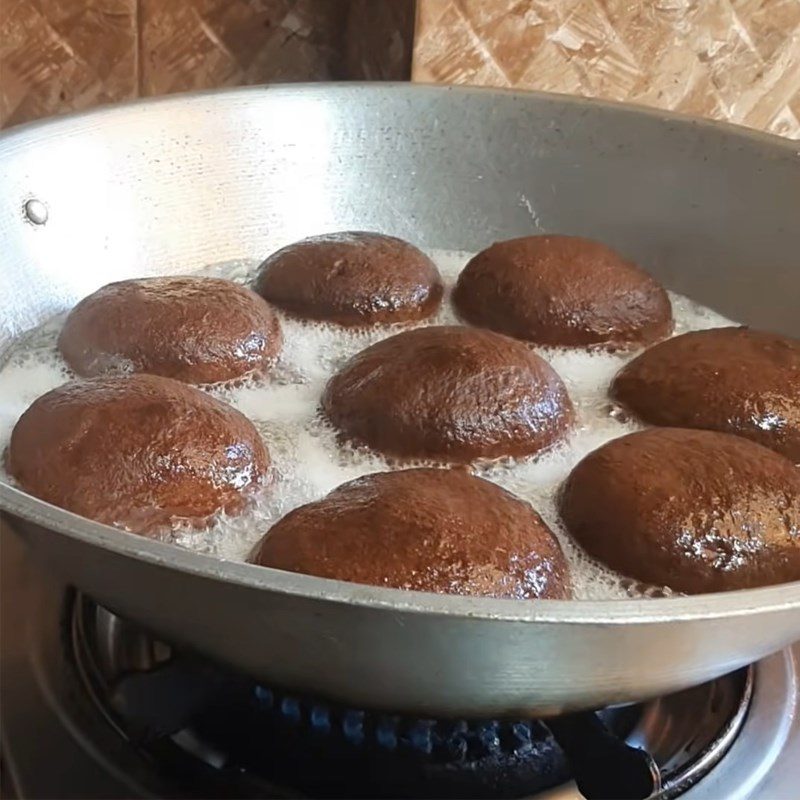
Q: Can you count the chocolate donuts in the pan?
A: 8